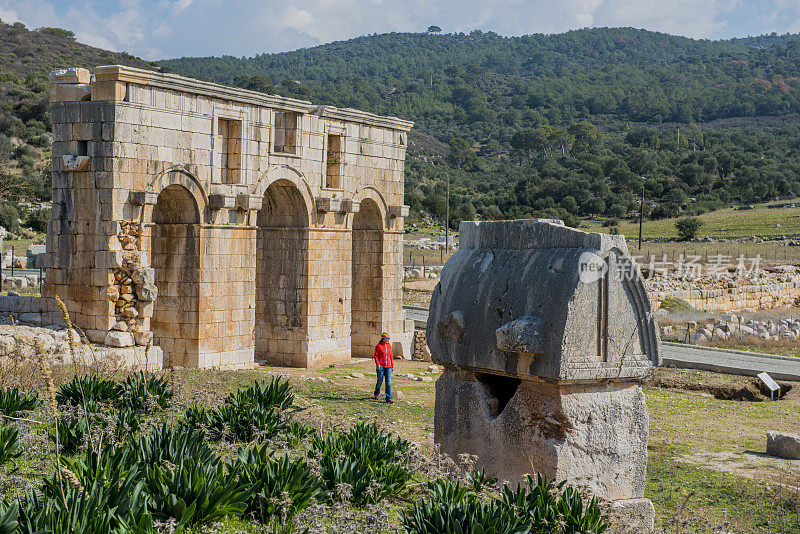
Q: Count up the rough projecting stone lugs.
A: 2